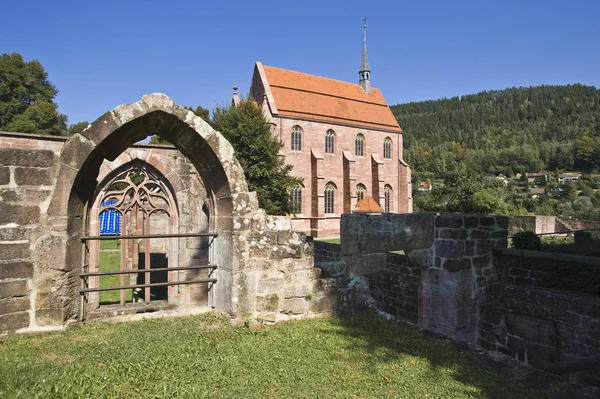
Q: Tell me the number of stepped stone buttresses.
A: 4